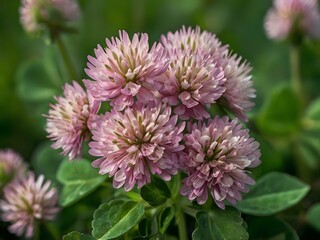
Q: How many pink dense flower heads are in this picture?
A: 11